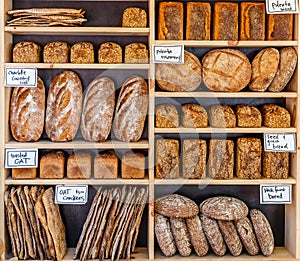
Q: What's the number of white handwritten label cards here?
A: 7